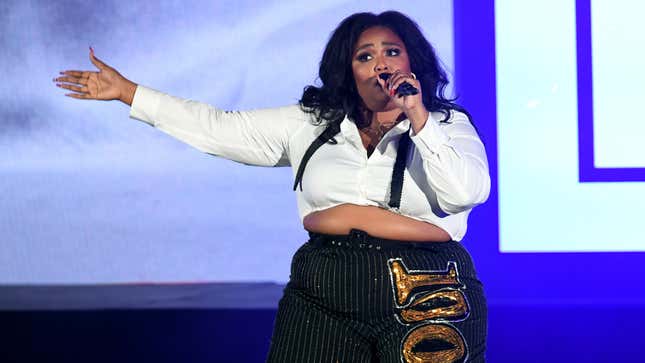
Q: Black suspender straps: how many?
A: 2